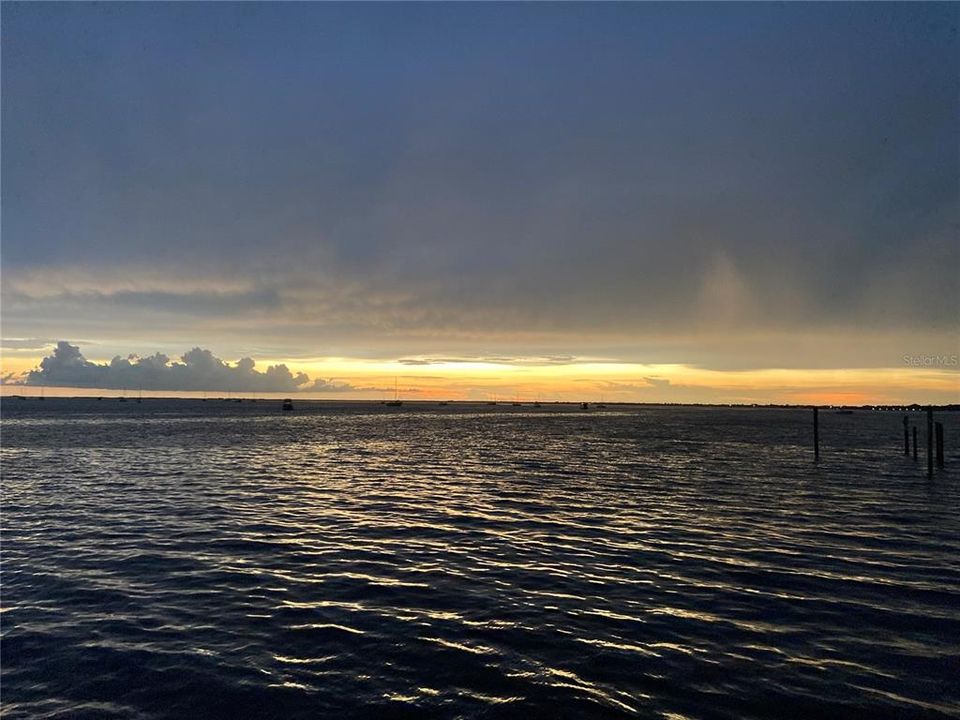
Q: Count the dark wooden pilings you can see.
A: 5